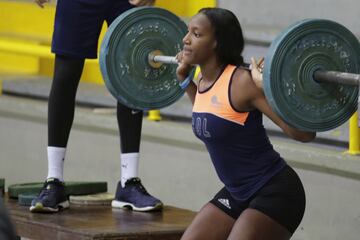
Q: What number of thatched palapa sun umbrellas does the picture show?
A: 0